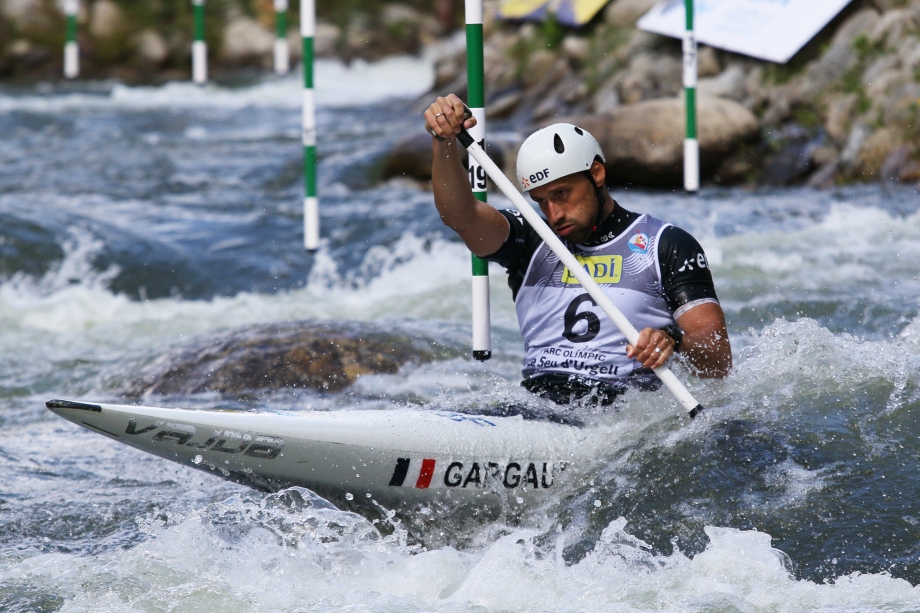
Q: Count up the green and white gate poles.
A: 6